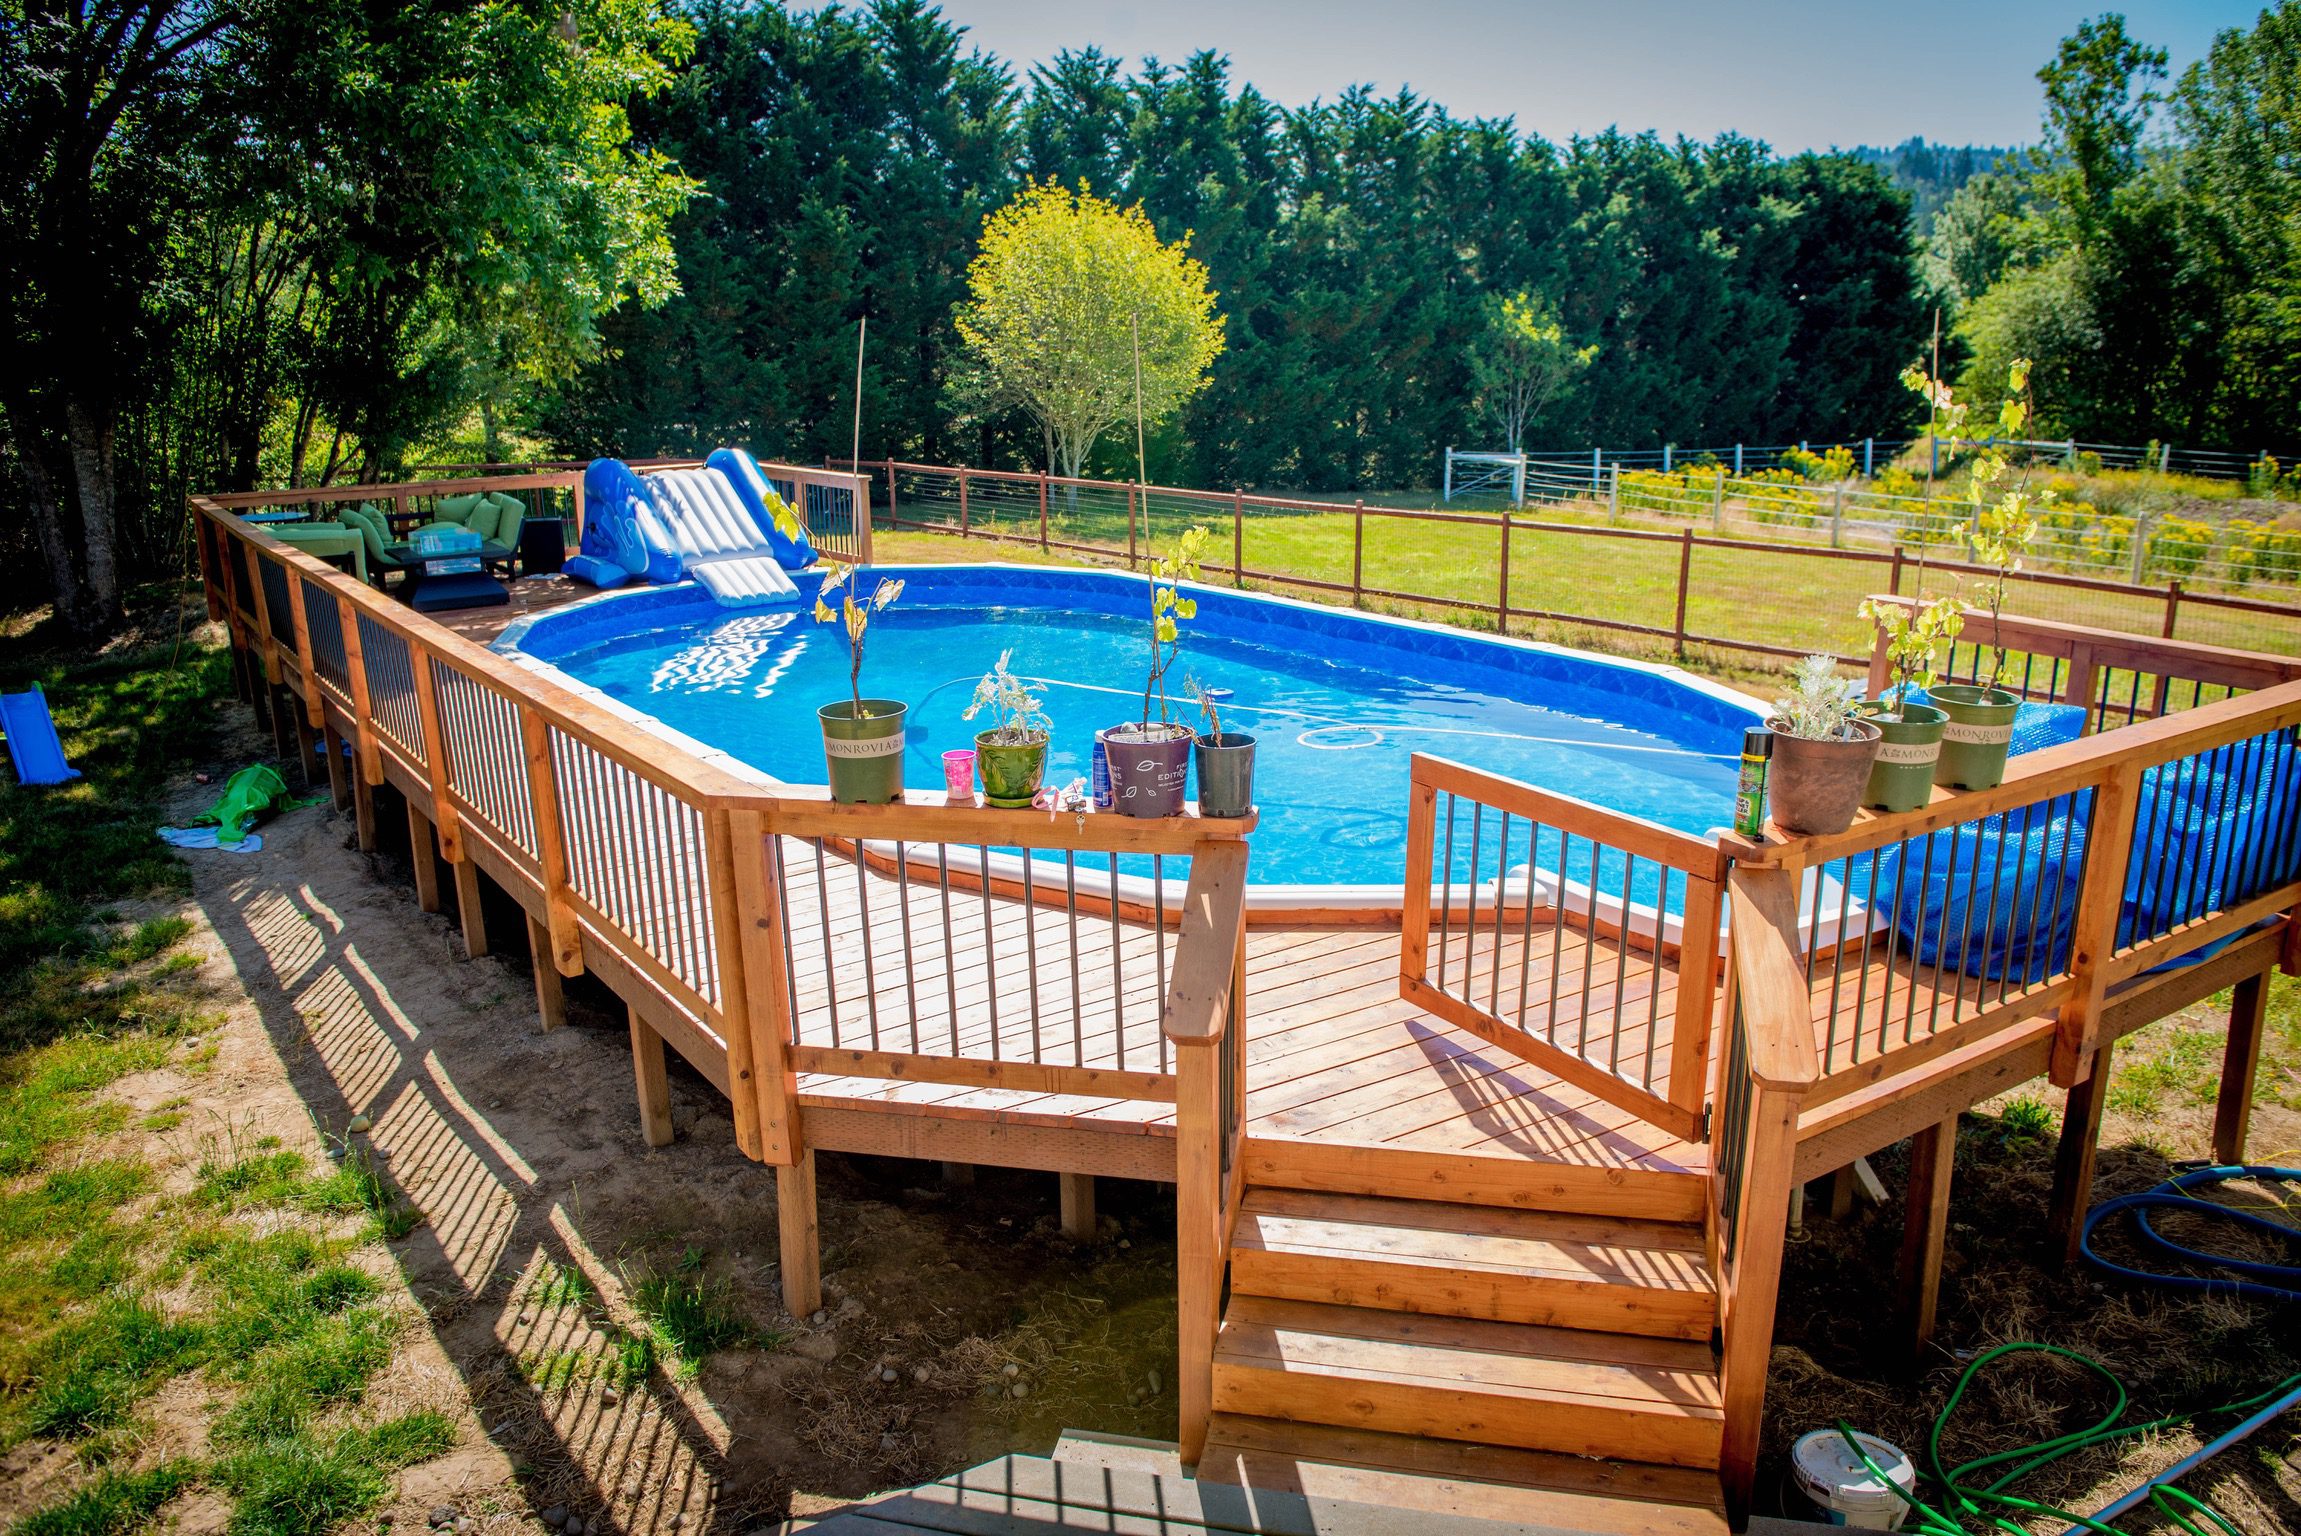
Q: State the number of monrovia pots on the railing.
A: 3